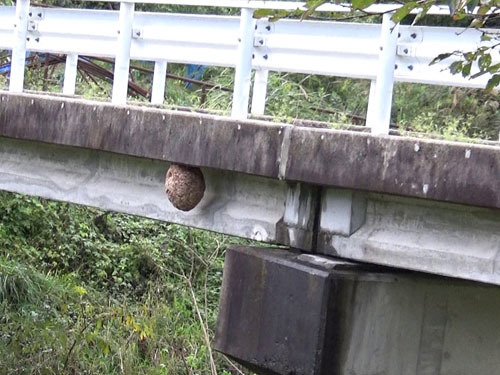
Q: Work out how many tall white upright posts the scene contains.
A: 4